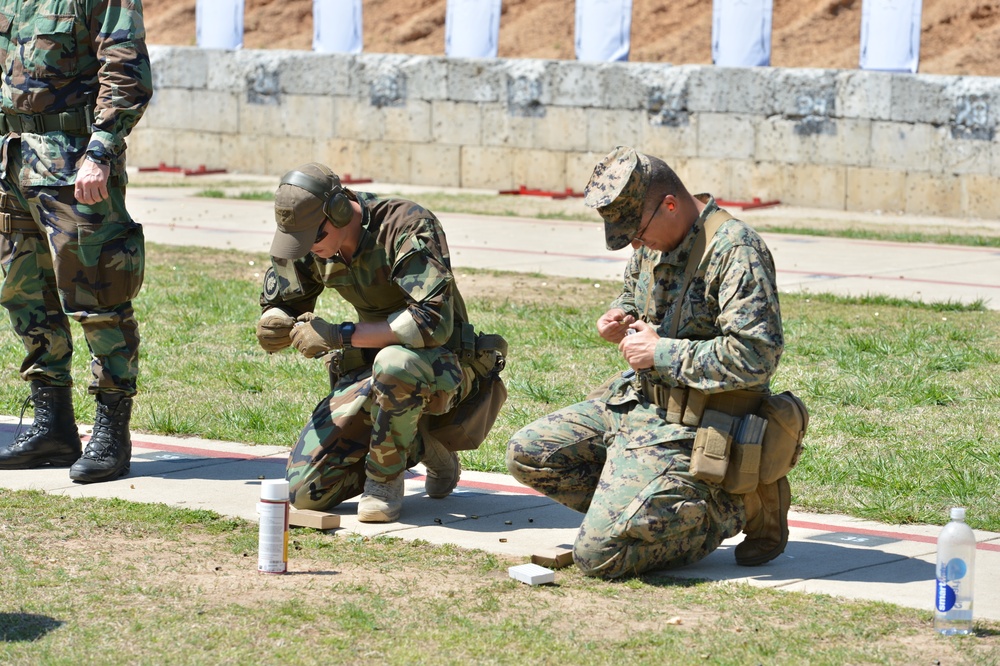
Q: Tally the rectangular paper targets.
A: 6